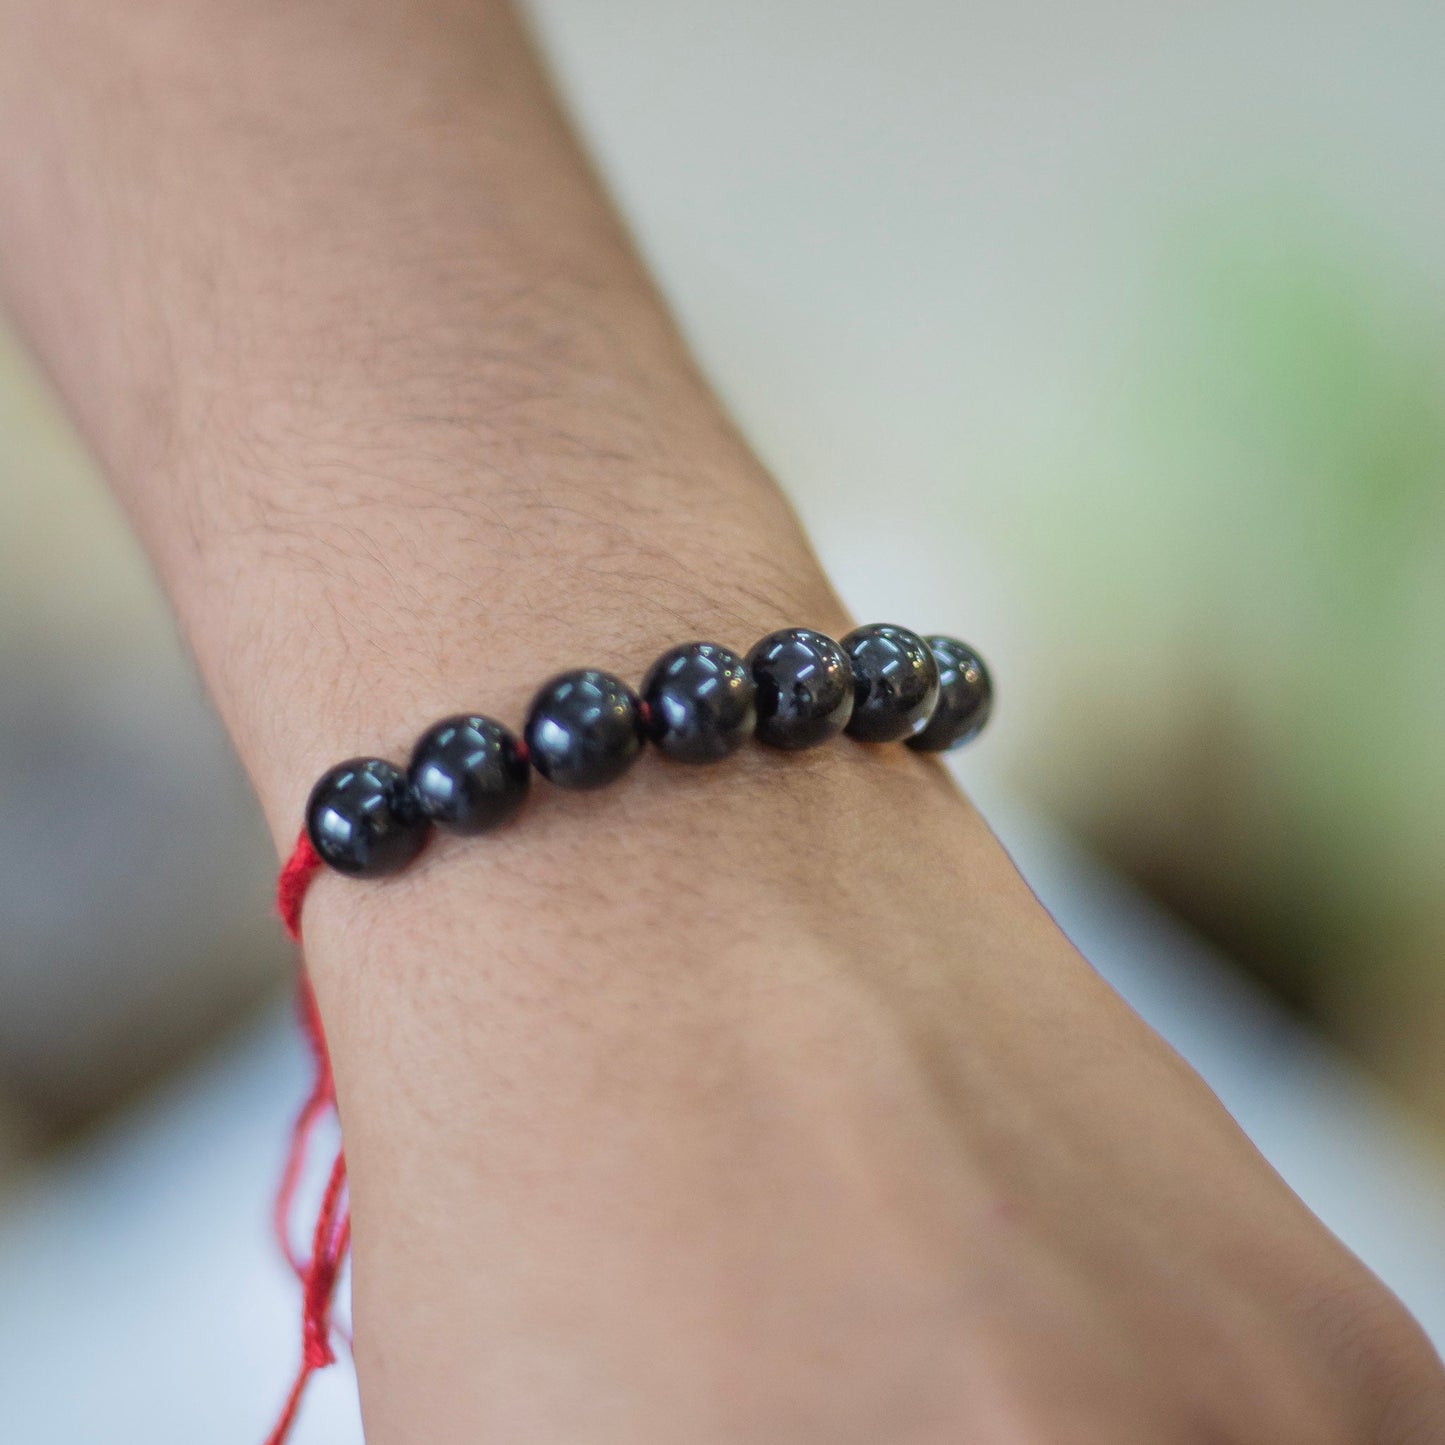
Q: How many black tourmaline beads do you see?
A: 7